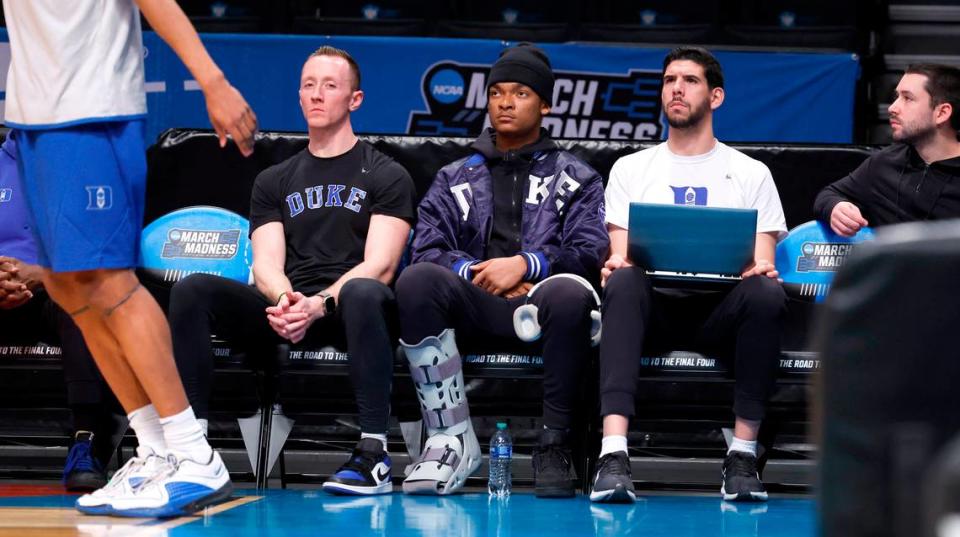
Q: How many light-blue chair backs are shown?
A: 2